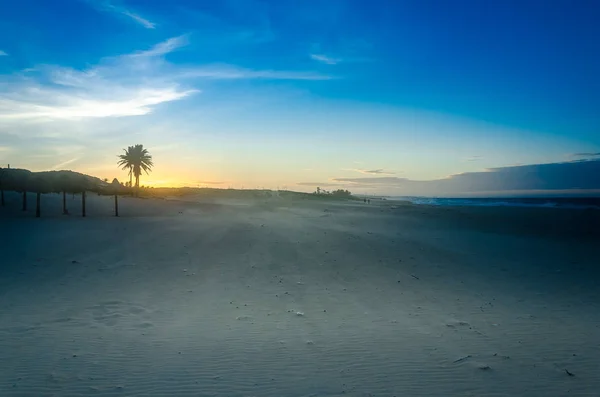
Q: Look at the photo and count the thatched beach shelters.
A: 6